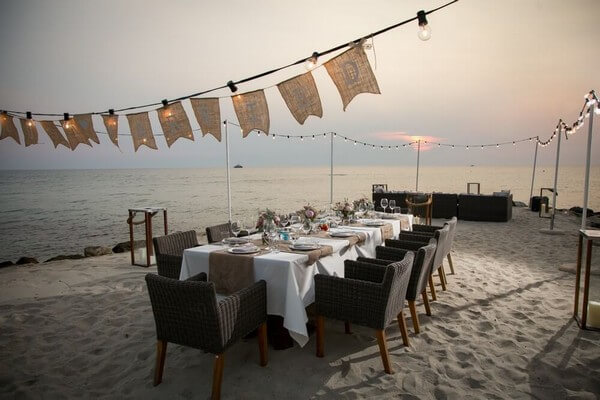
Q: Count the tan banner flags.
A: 12